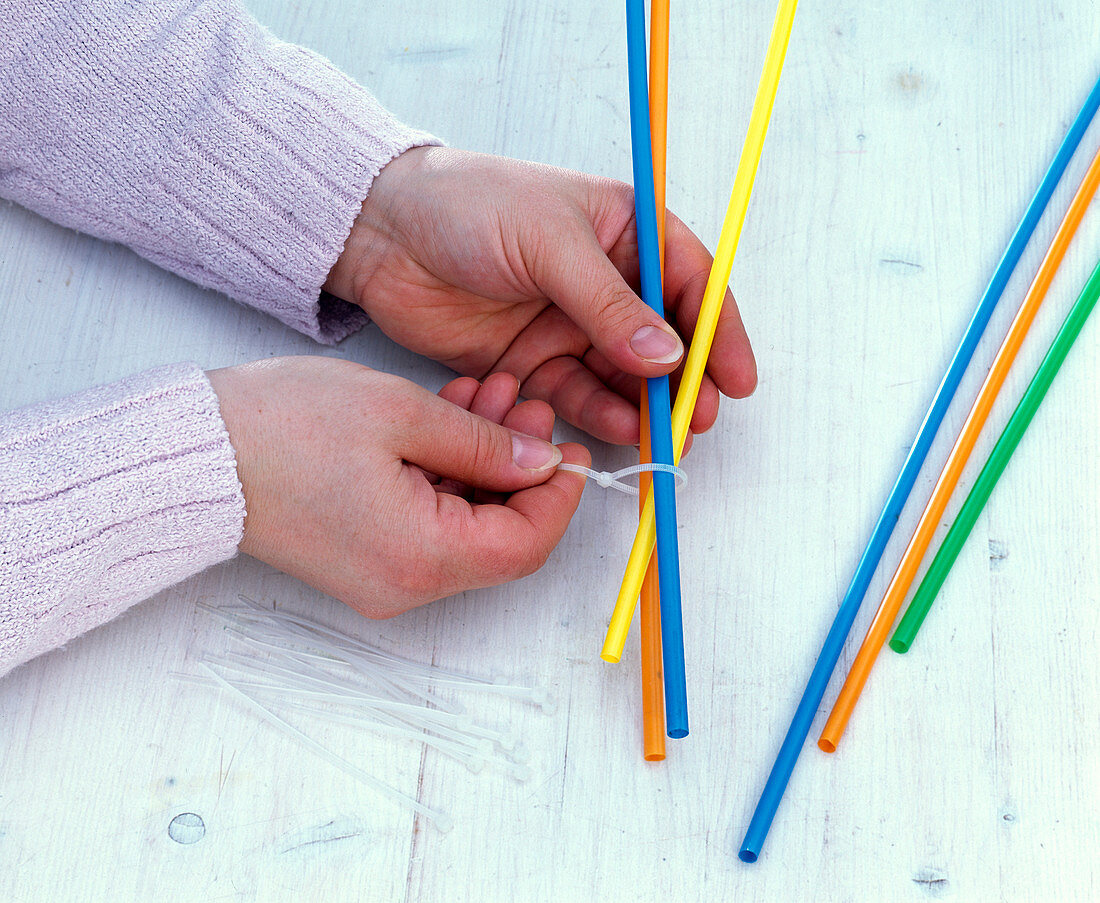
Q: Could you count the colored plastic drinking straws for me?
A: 6